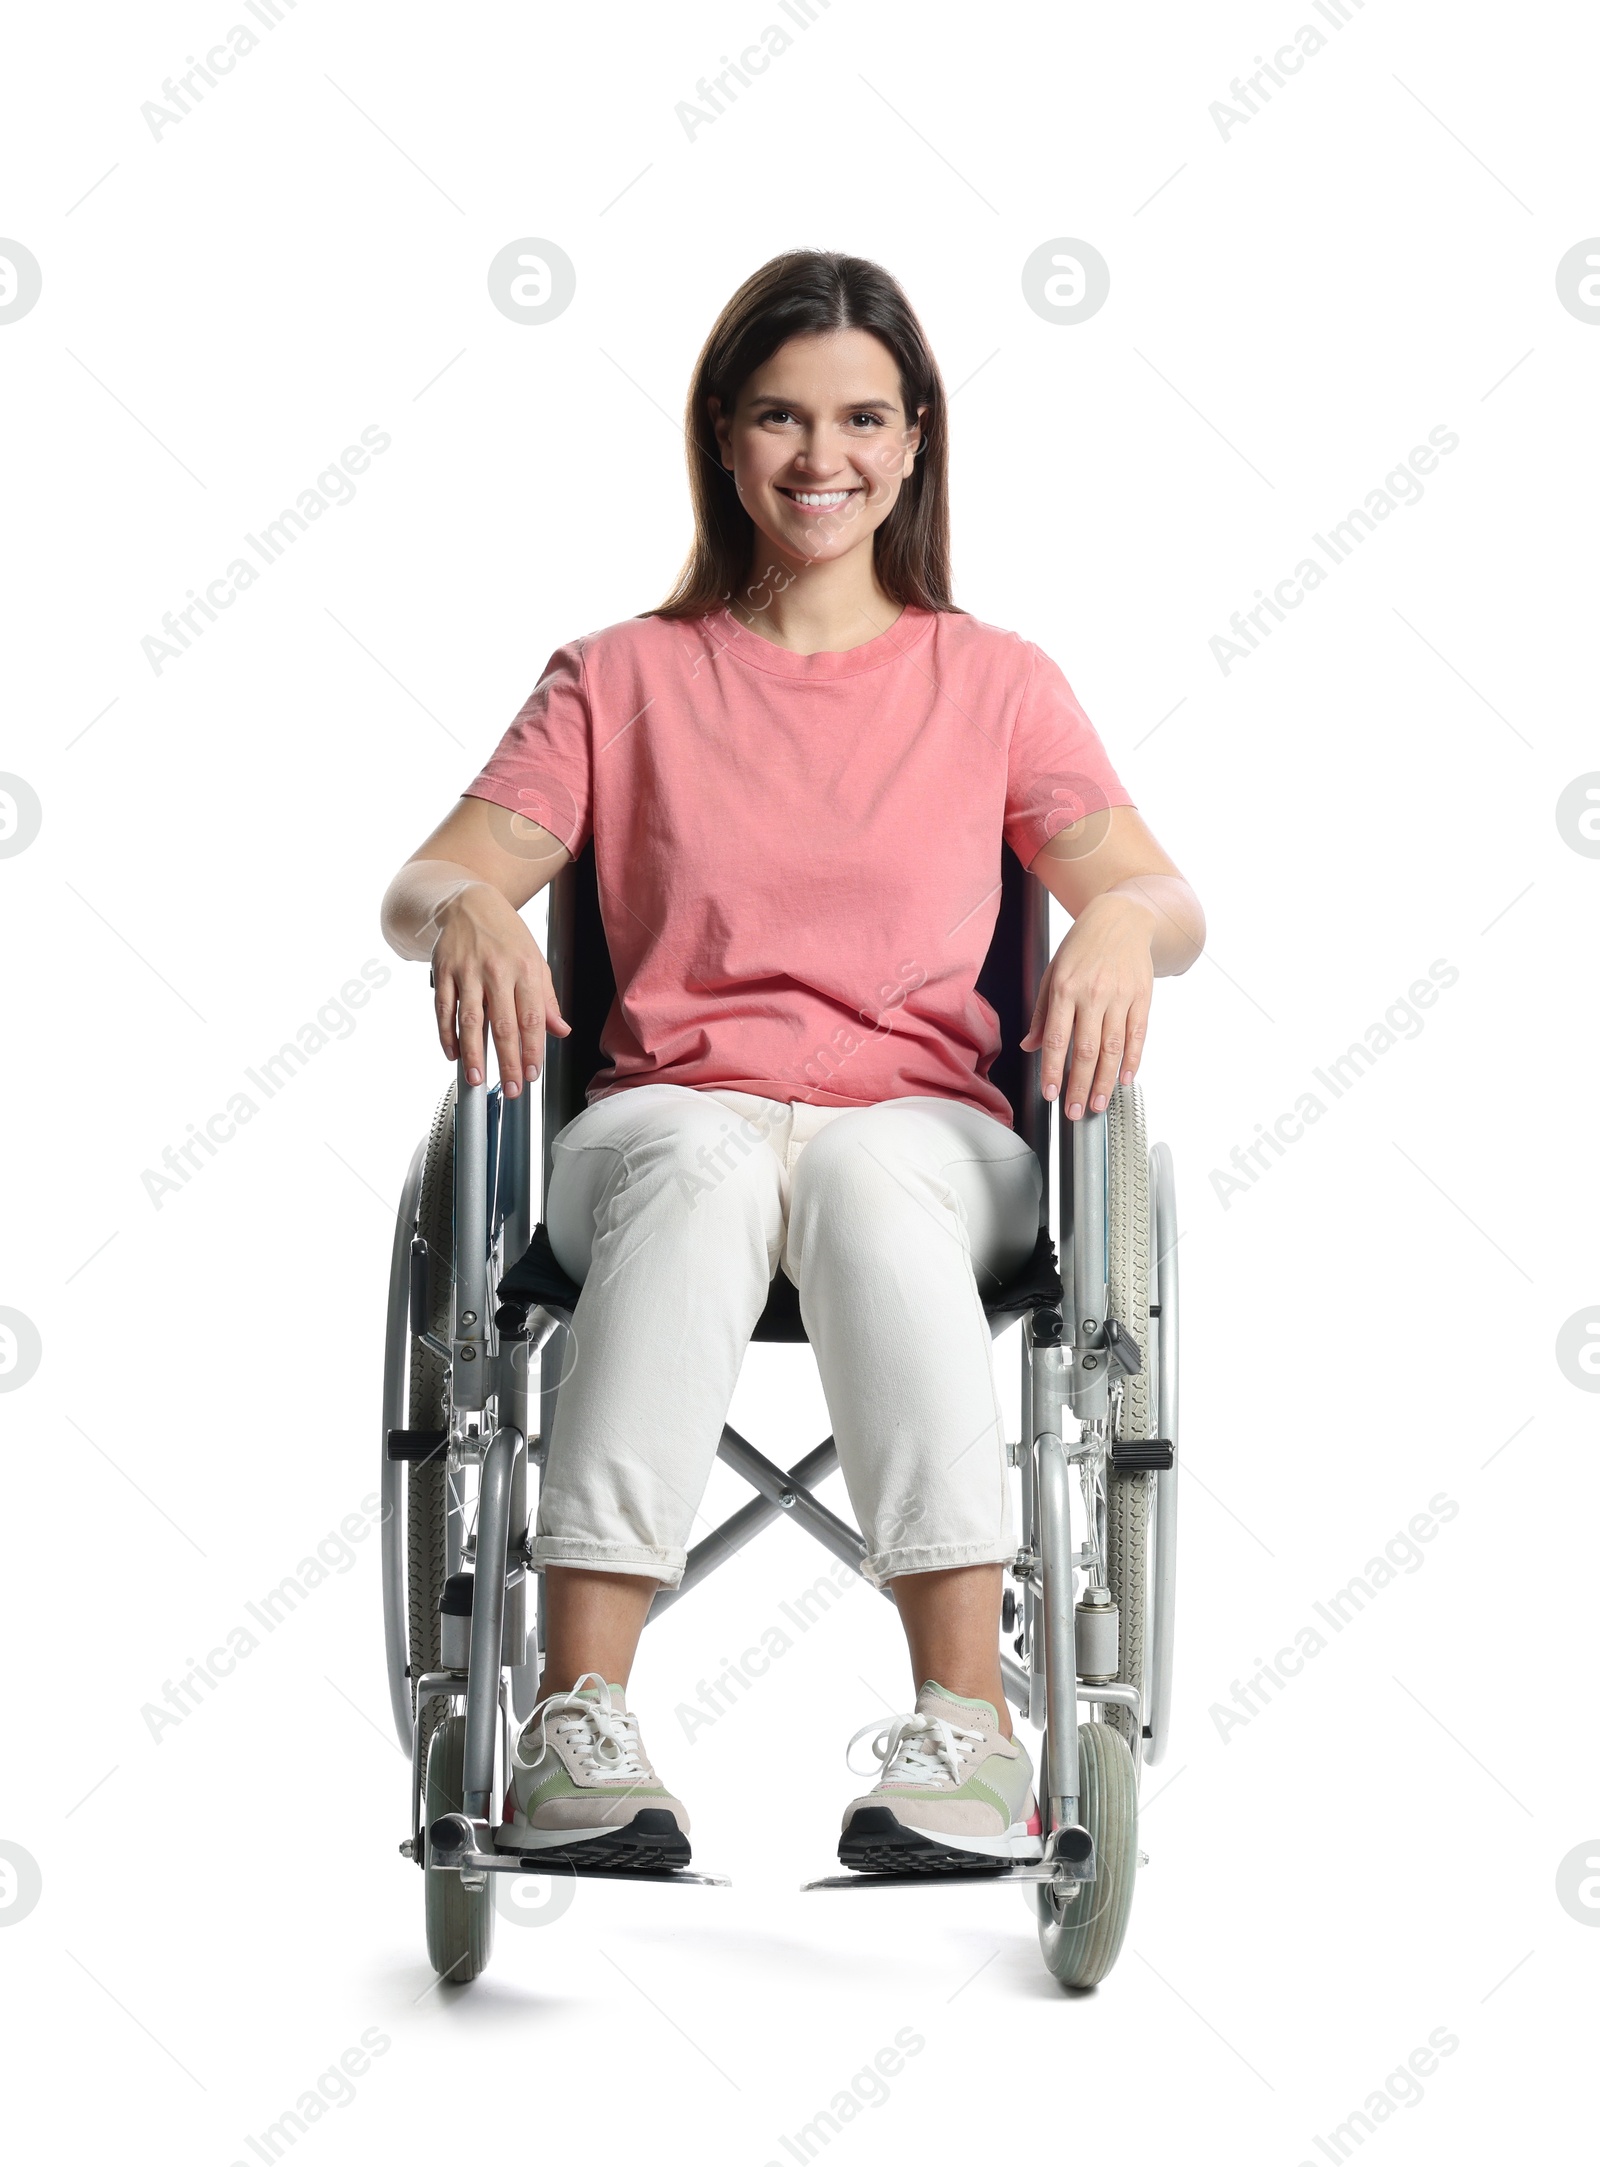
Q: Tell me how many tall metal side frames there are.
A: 2